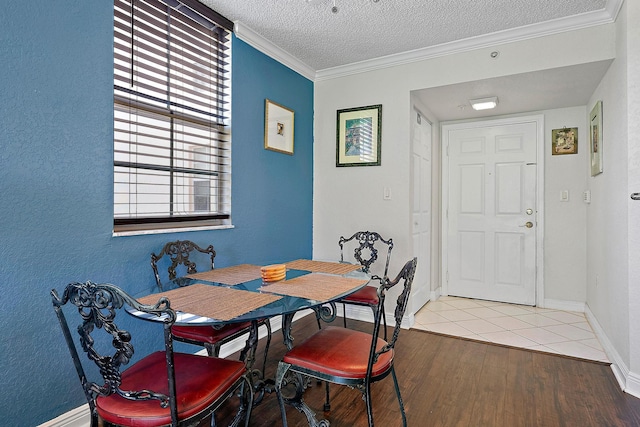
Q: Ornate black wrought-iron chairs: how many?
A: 4